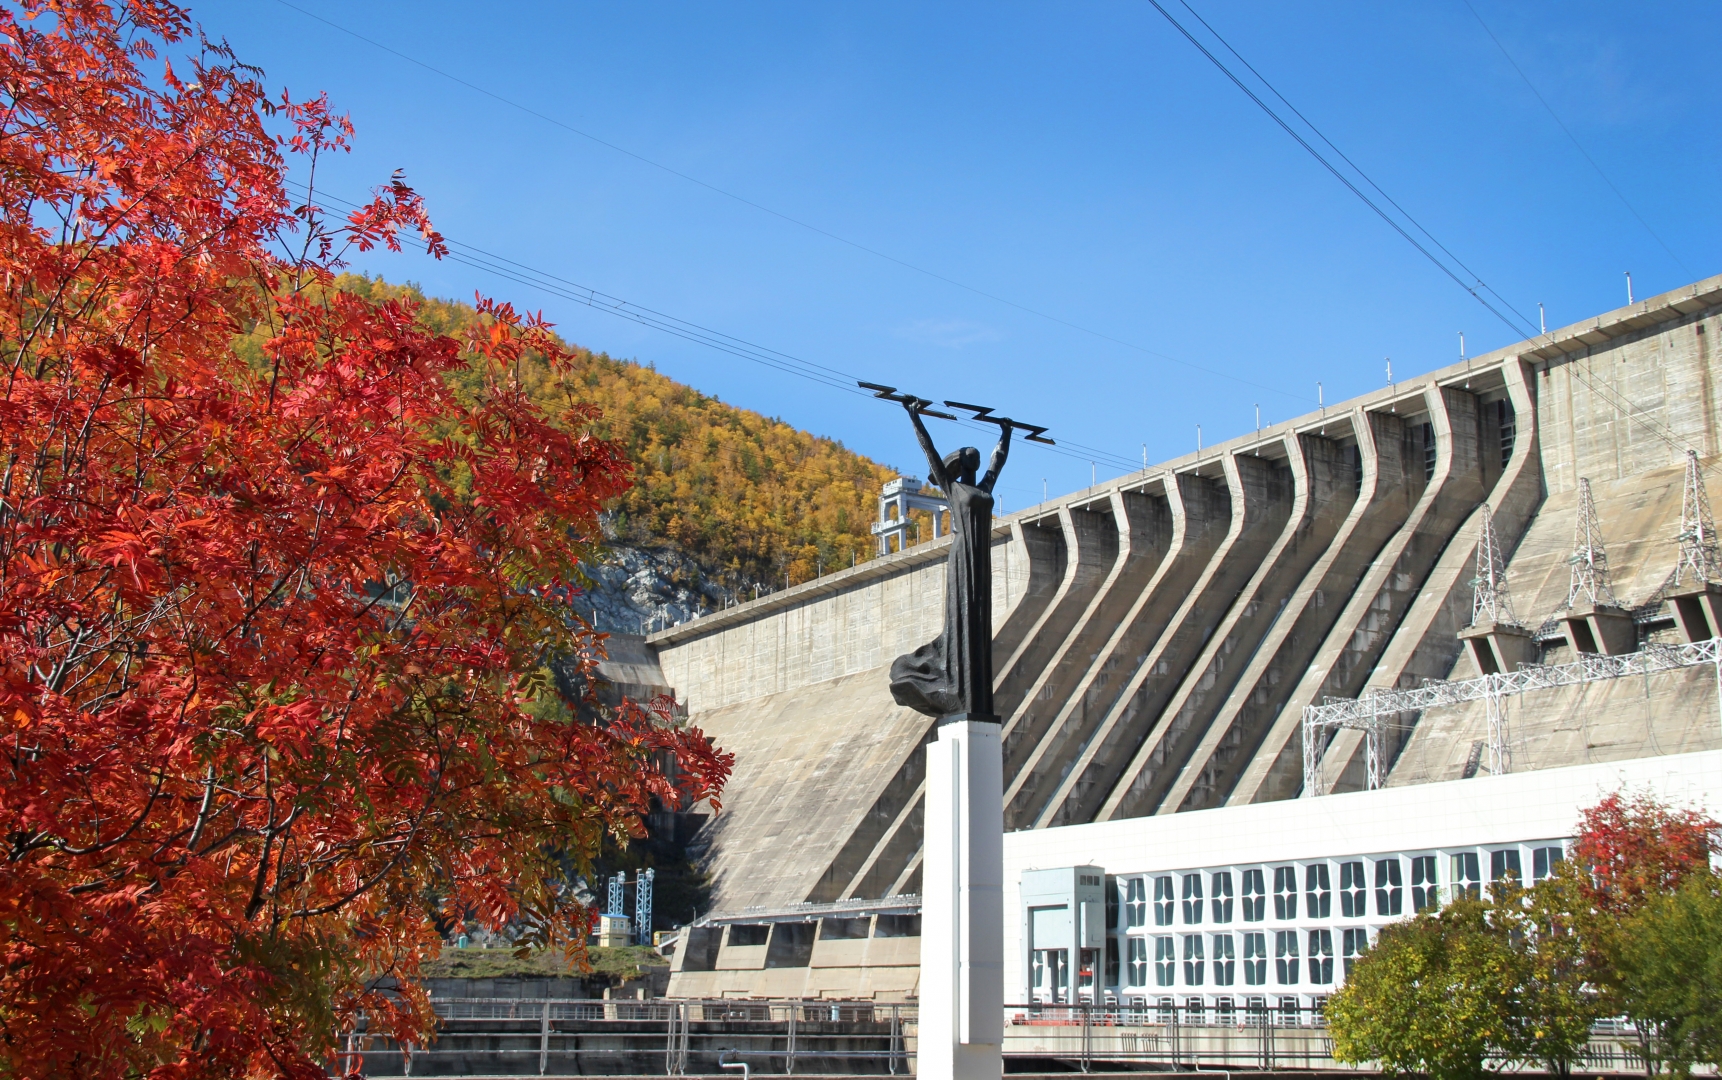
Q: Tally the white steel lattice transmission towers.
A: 3